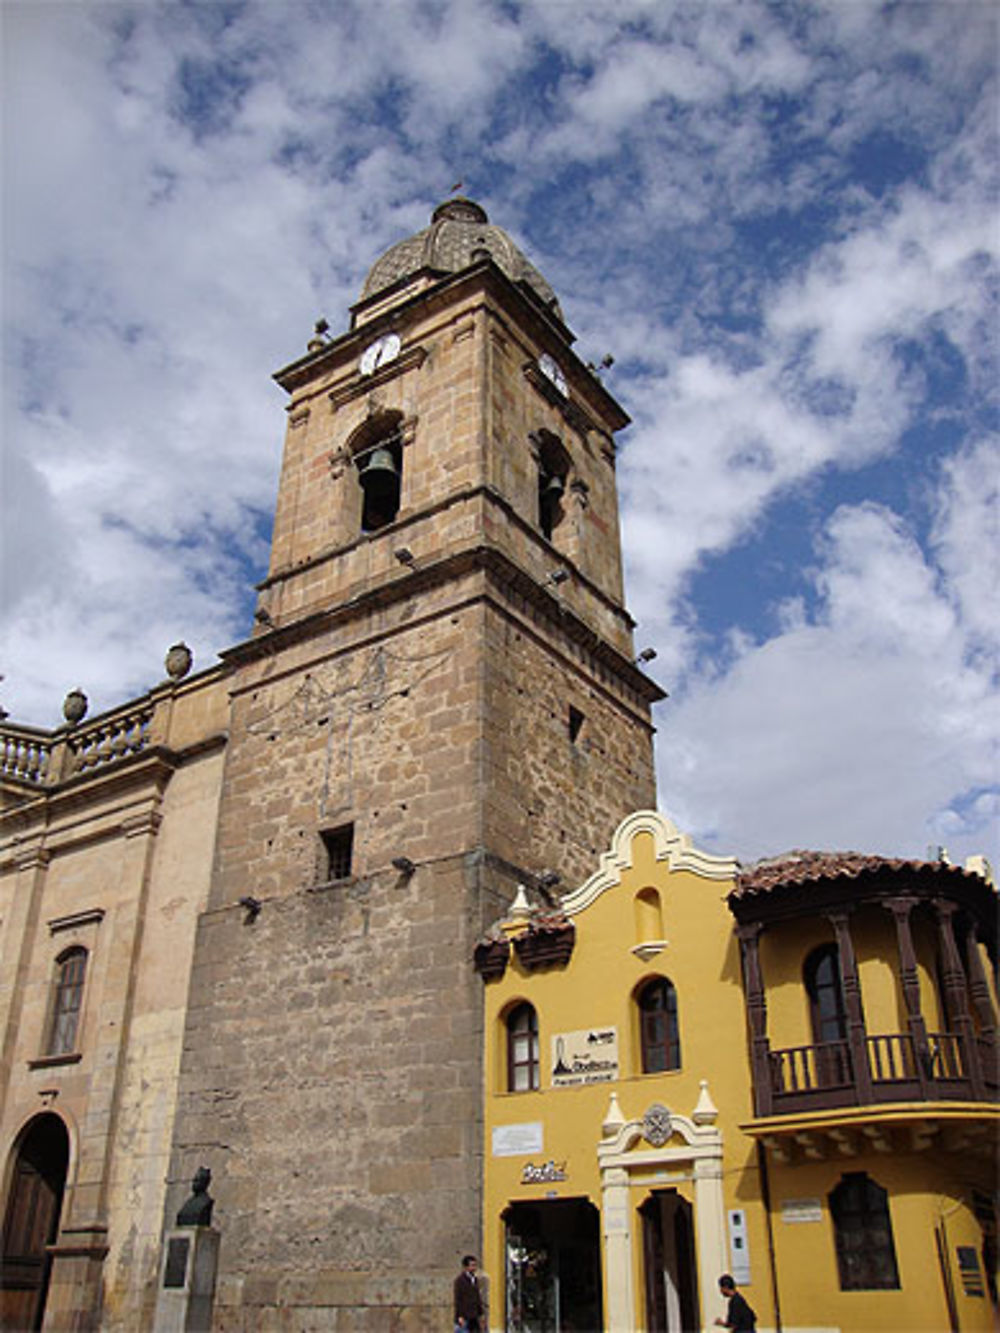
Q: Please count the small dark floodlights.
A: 9